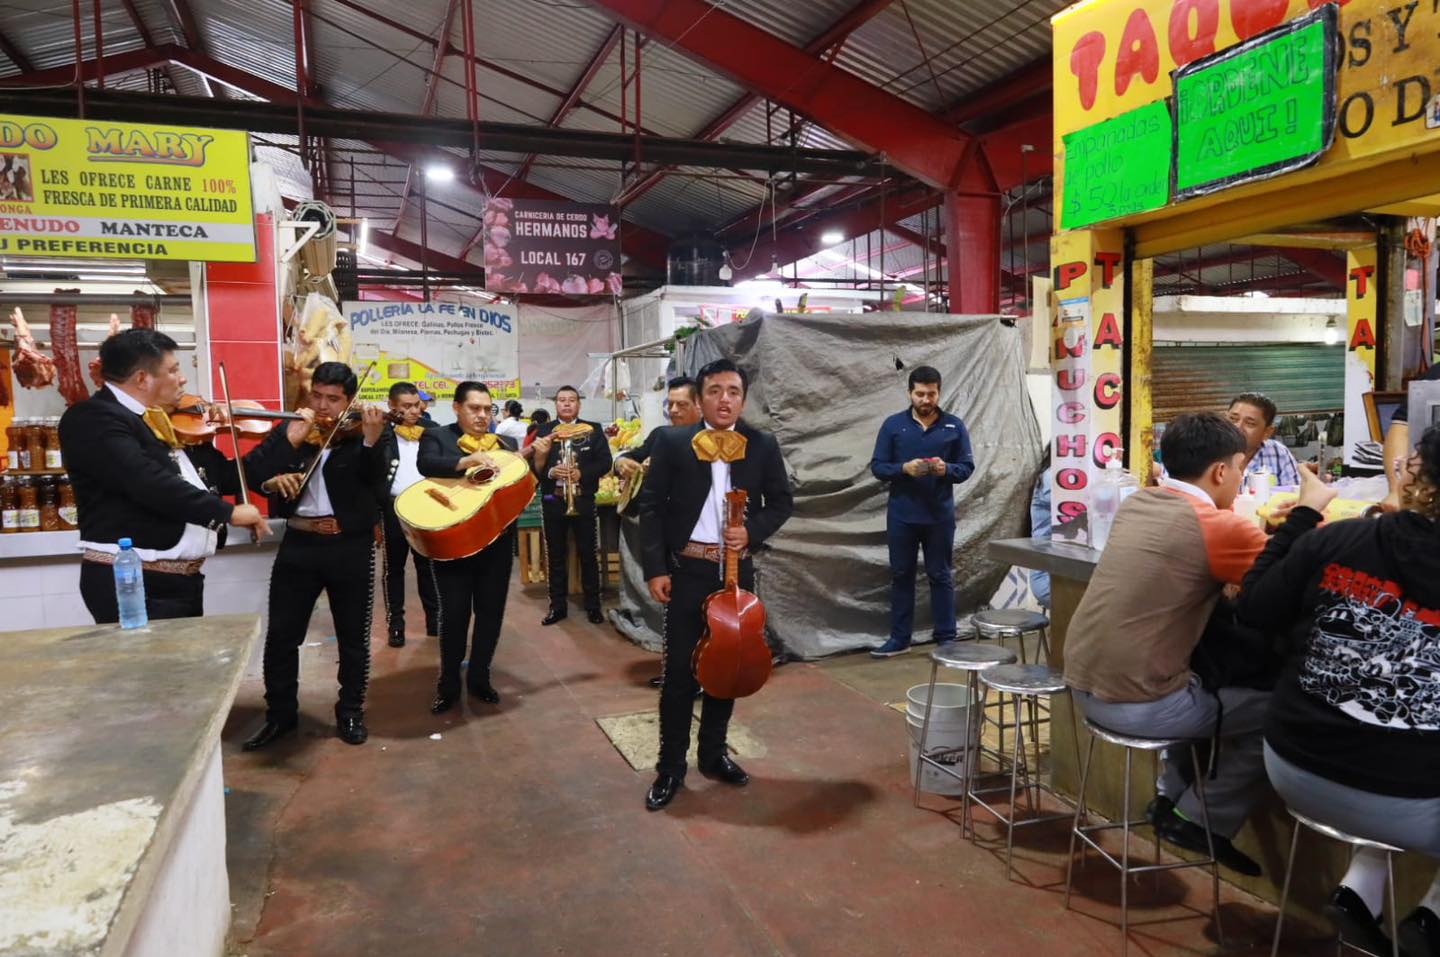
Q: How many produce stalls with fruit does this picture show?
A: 1